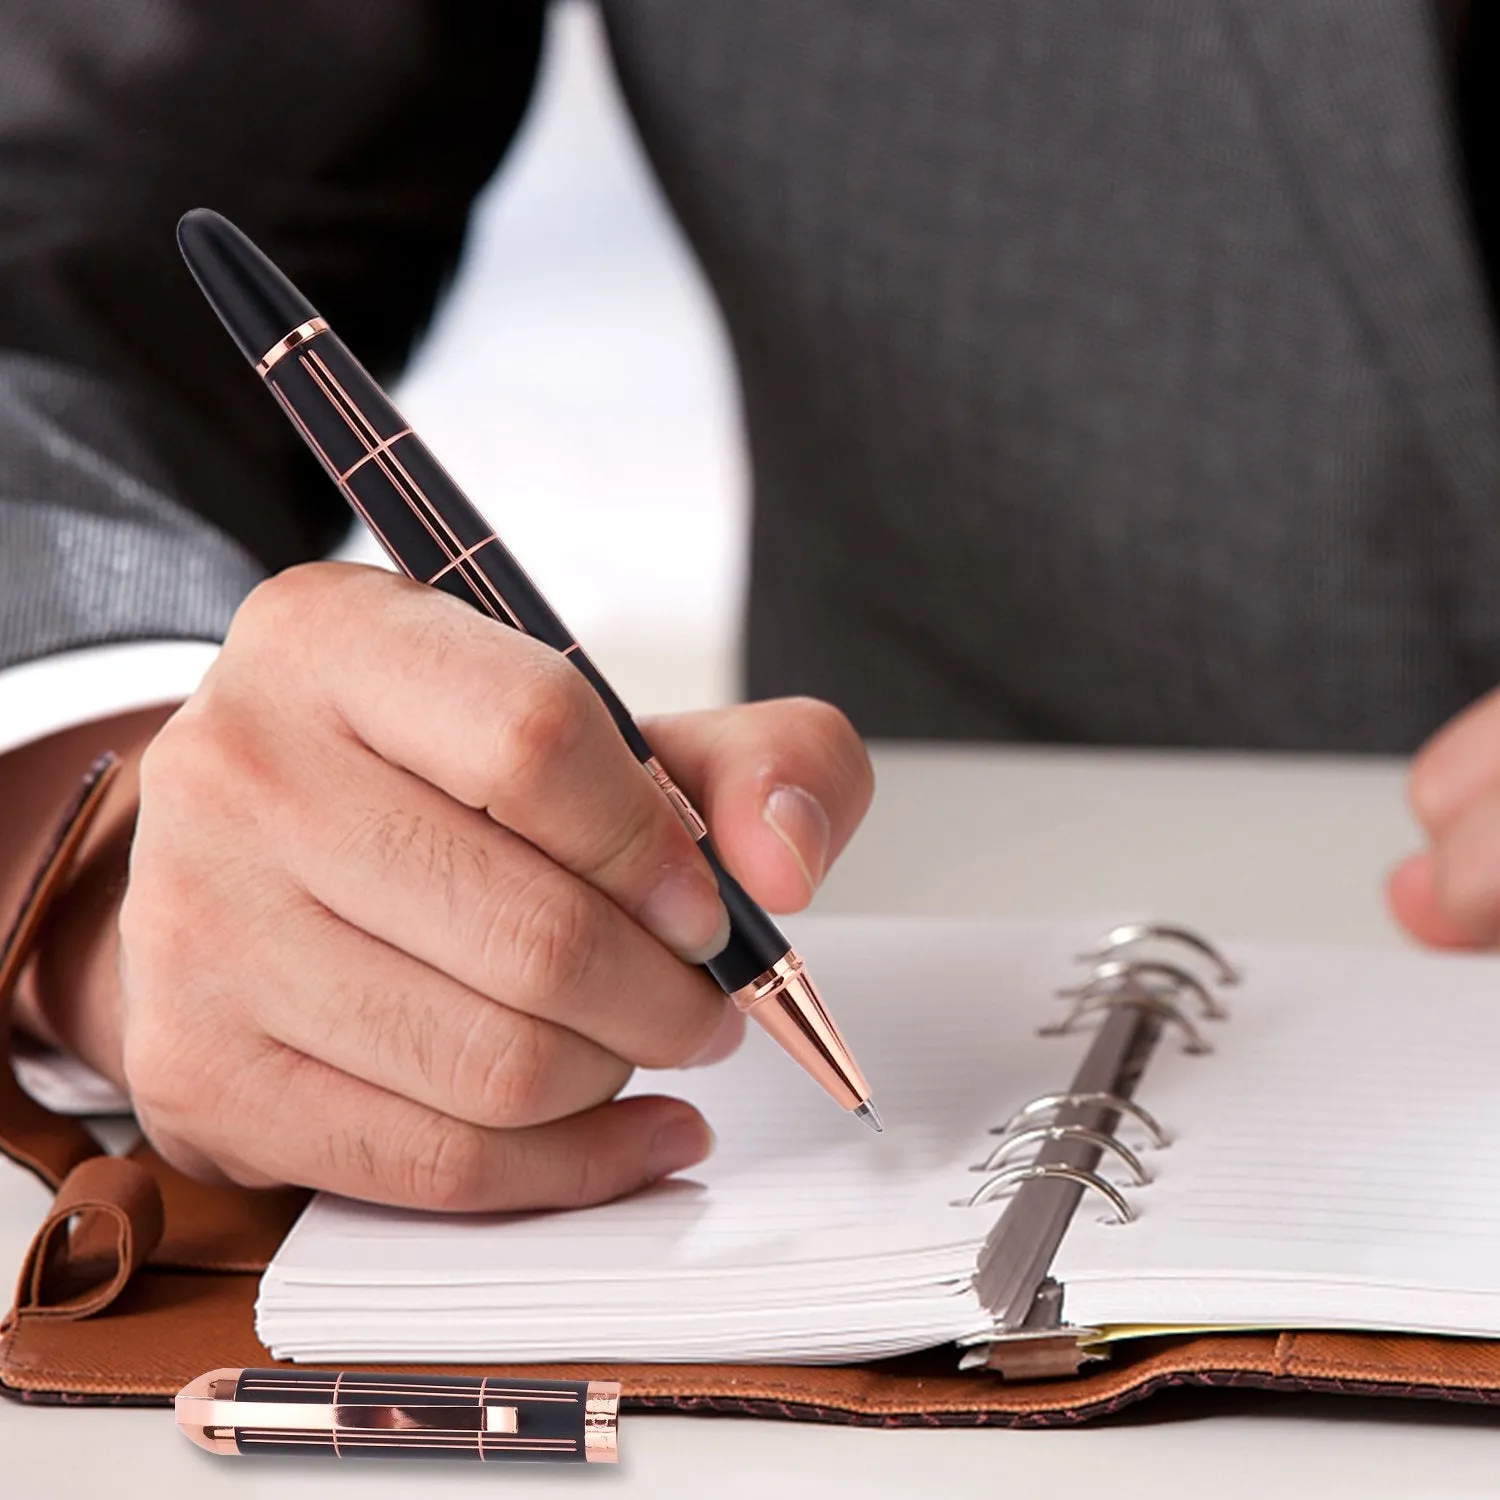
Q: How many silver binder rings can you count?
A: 6